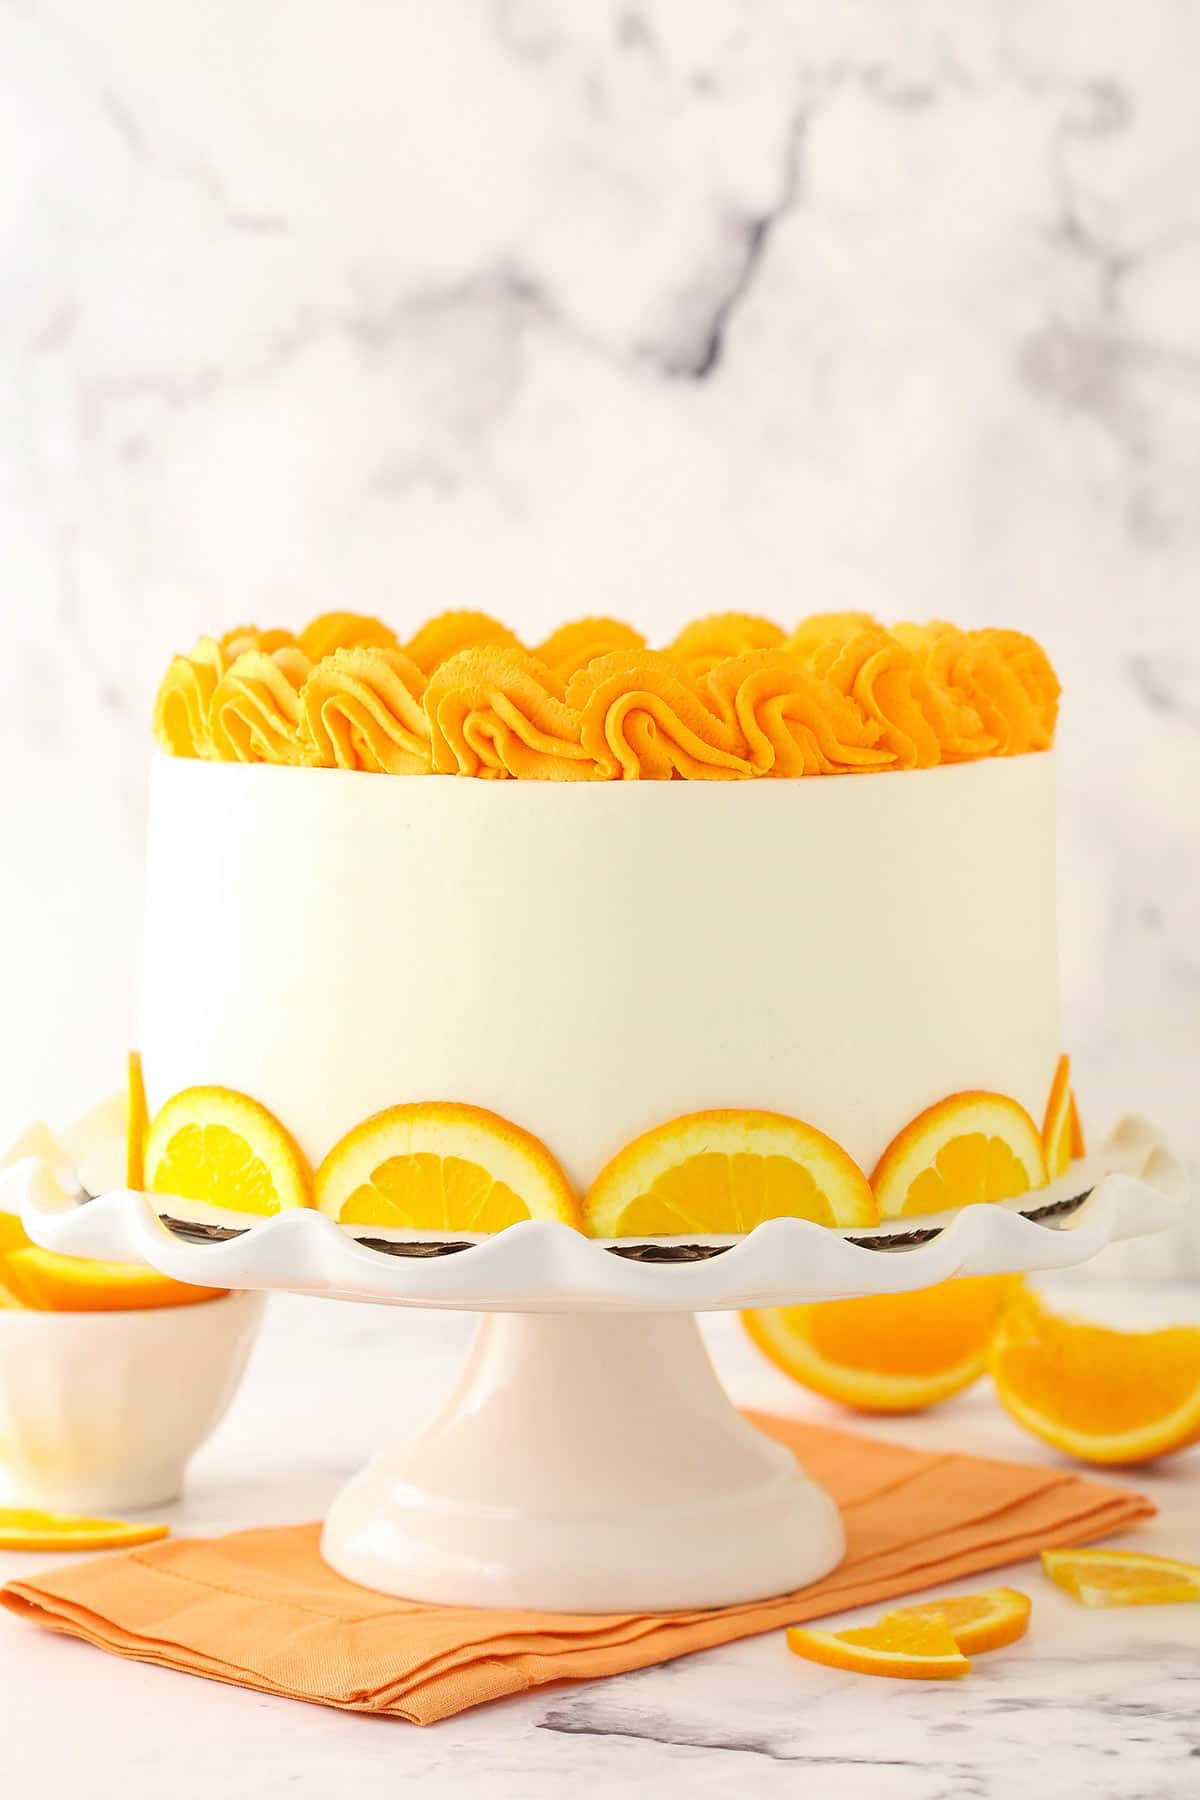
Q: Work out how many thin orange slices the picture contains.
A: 11